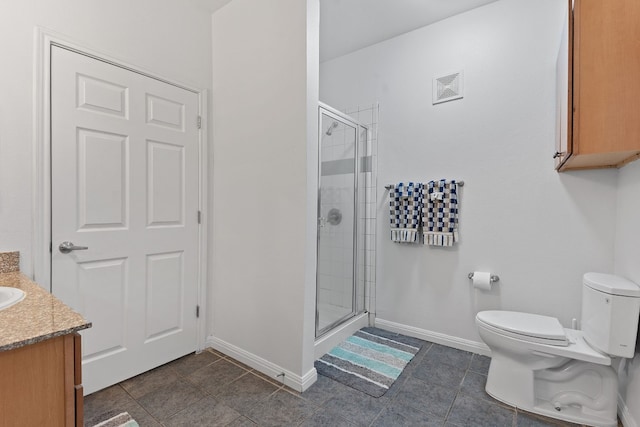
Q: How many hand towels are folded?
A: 2